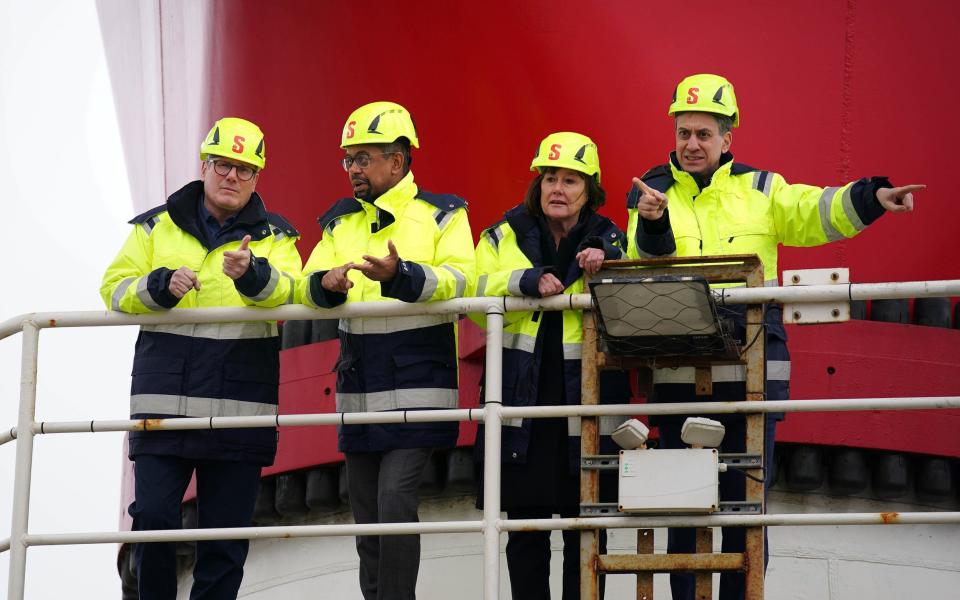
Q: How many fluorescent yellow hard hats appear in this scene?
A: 4